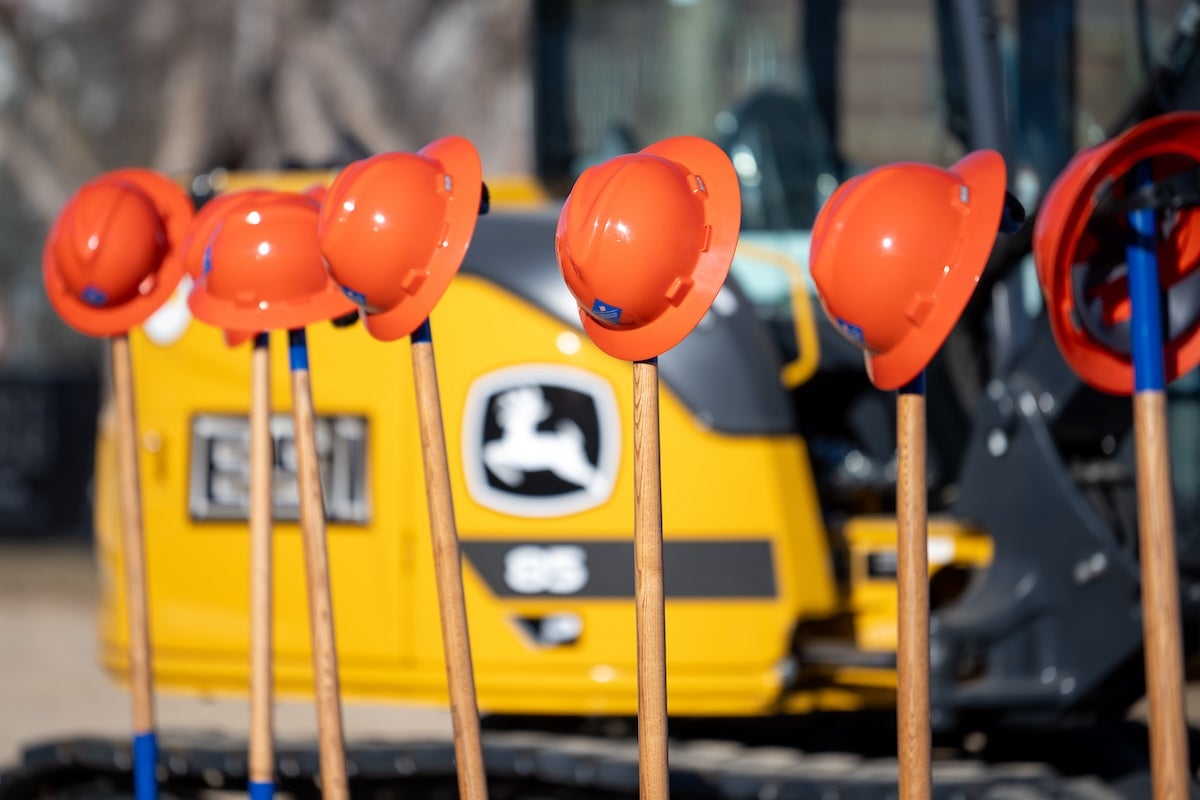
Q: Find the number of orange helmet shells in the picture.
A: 7